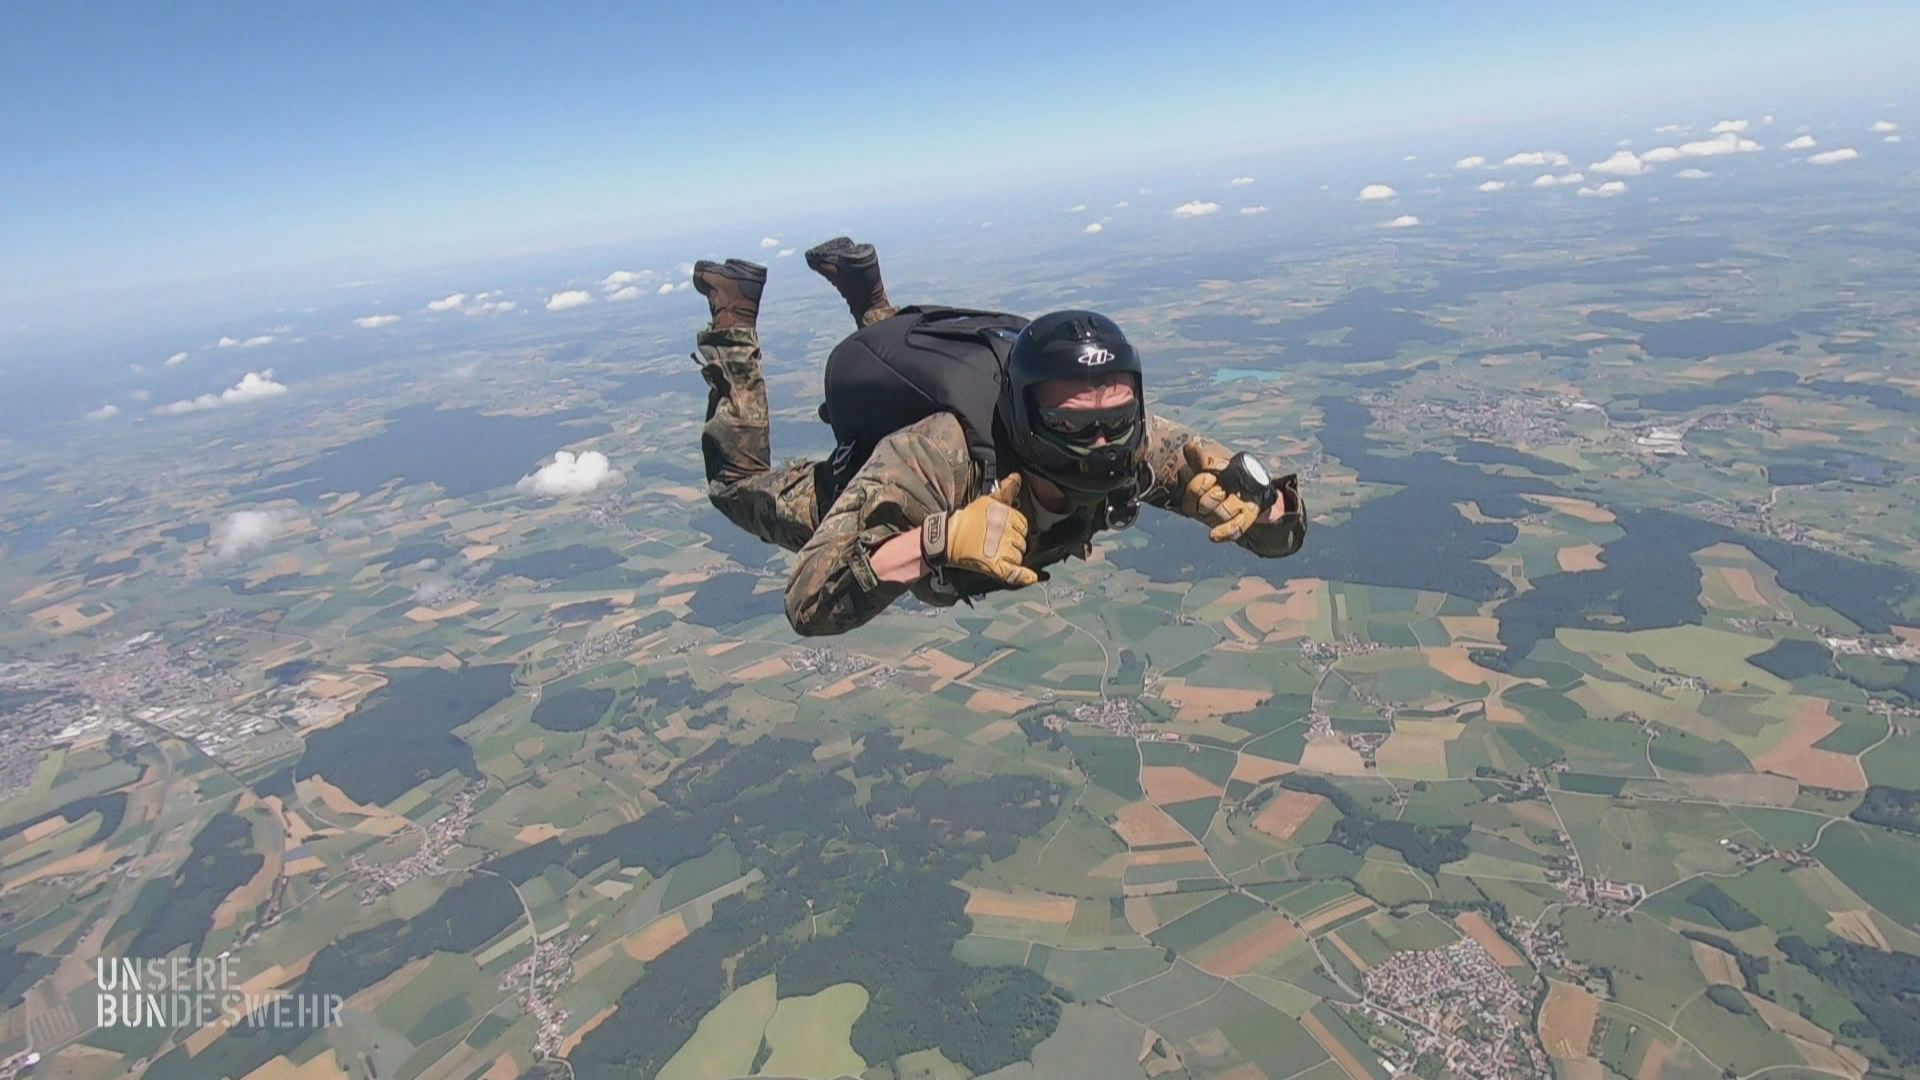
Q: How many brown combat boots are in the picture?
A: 2